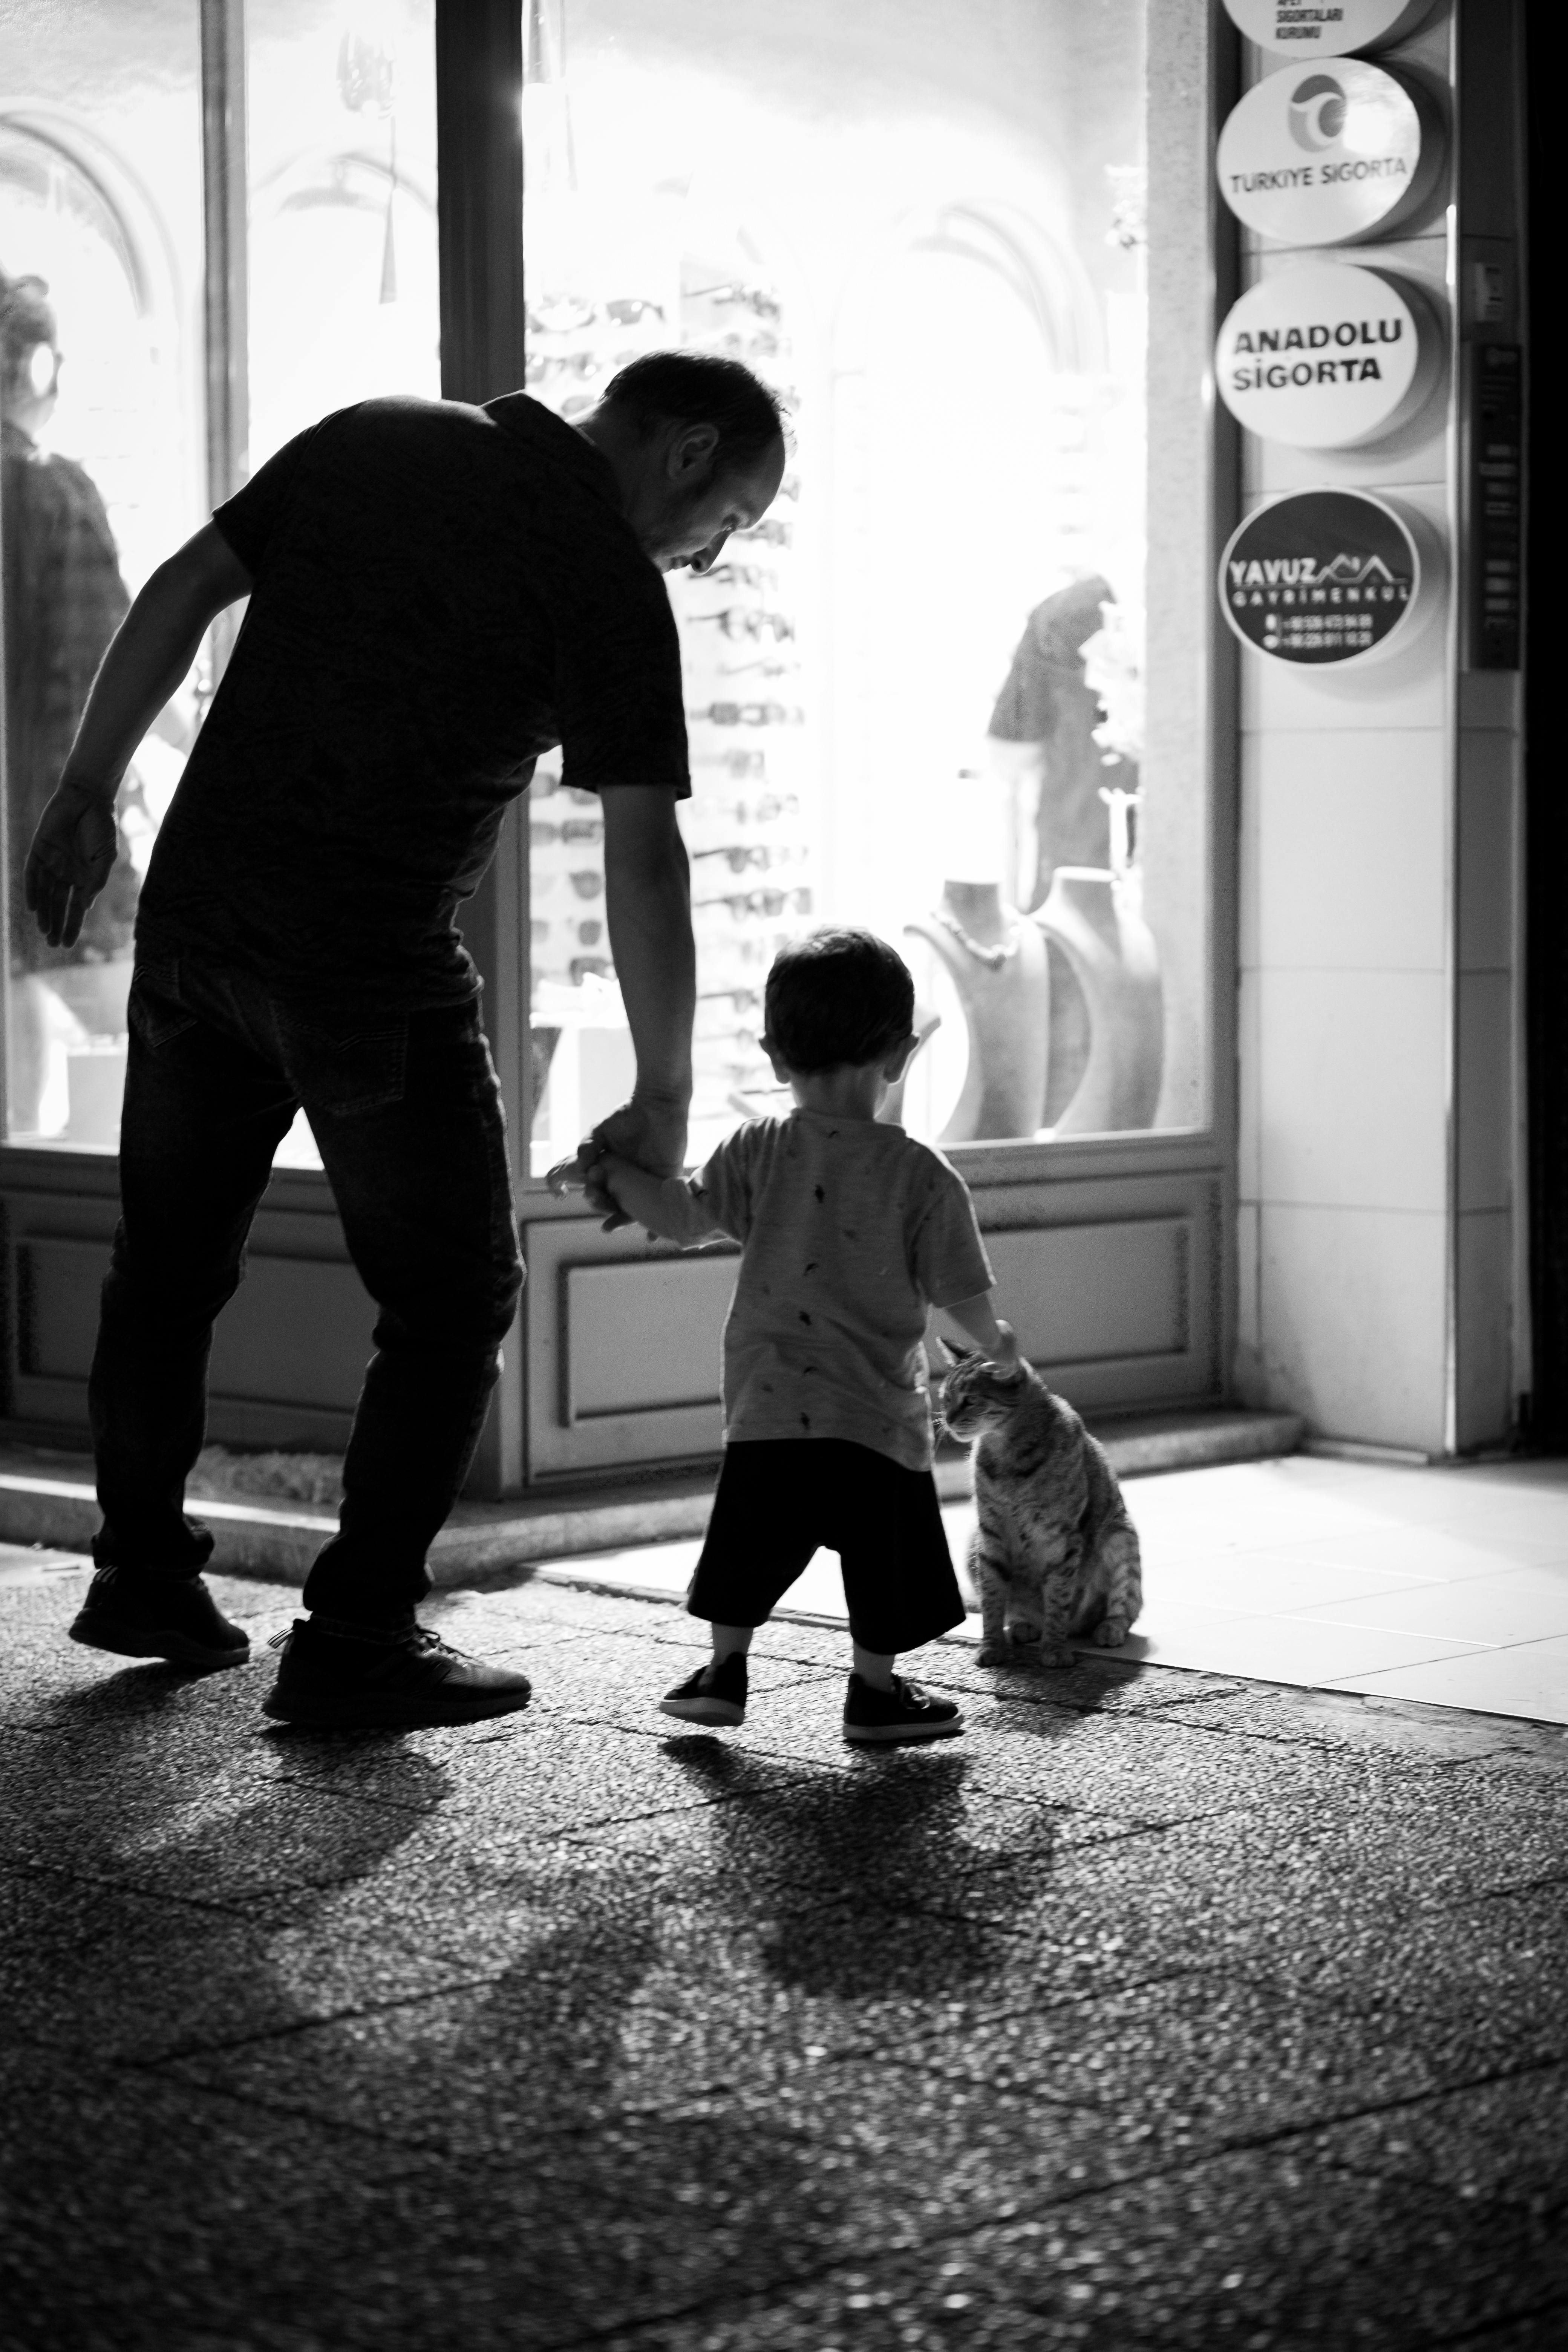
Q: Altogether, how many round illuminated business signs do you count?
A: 4